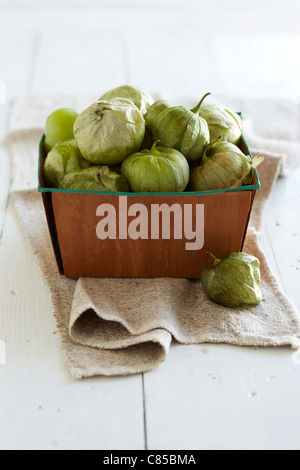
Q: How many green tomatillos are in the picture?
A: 11